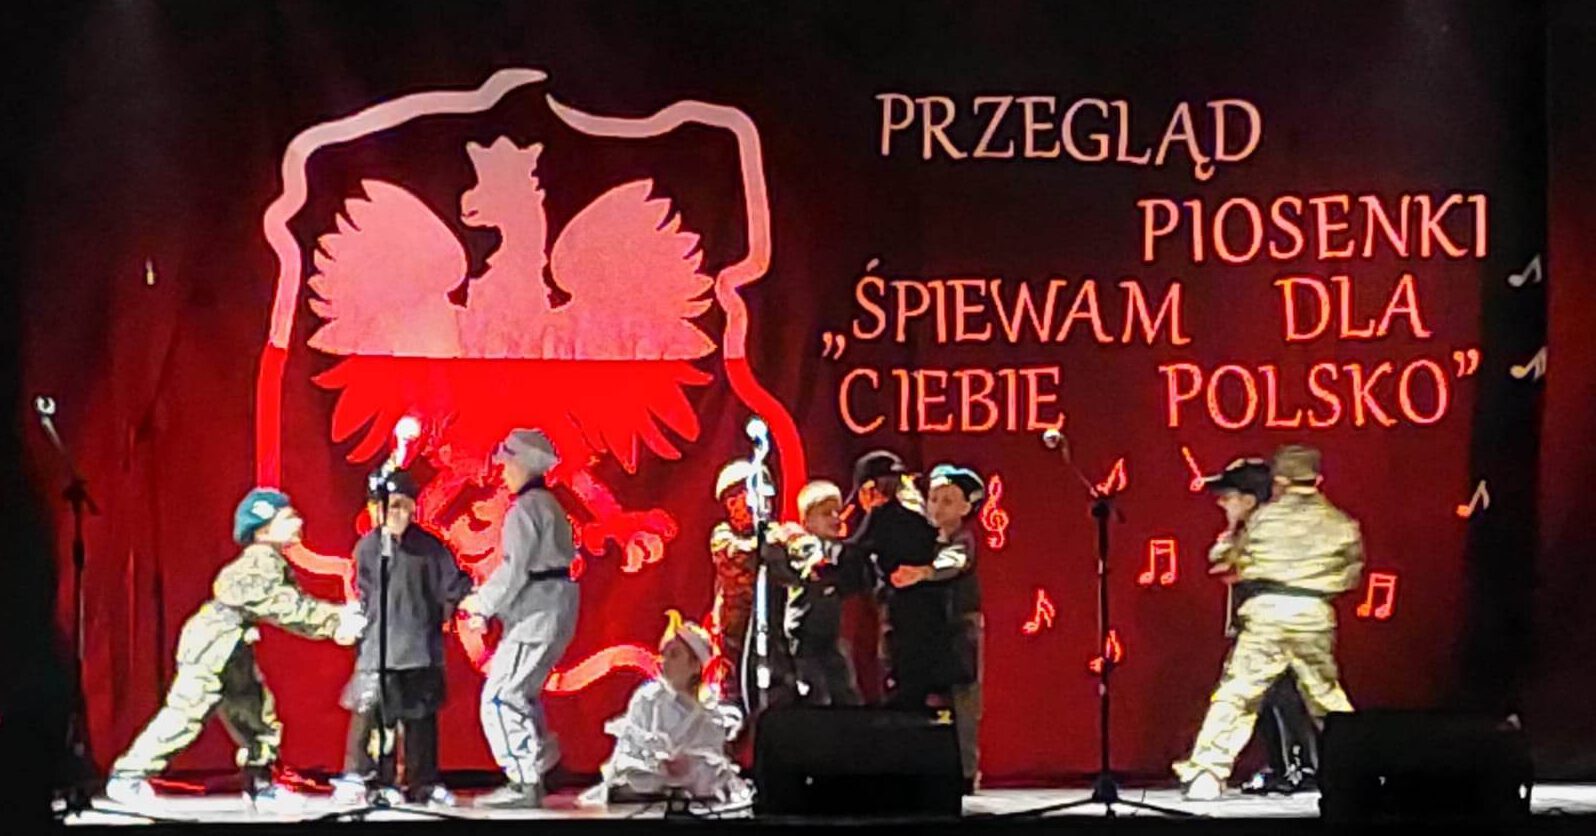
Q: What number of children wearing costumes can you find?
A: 10